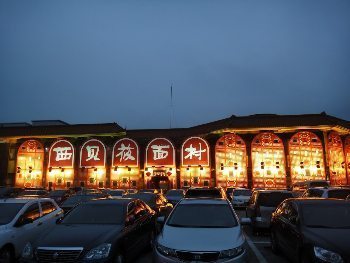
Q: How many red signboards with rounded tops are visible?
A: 5